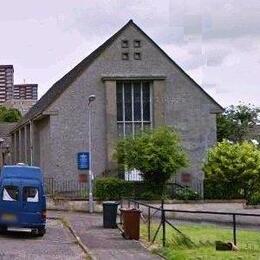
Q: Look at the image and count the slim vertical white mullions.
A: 3